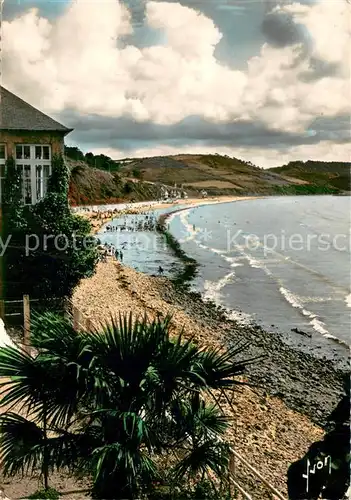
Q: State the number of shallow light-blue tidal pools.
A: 1